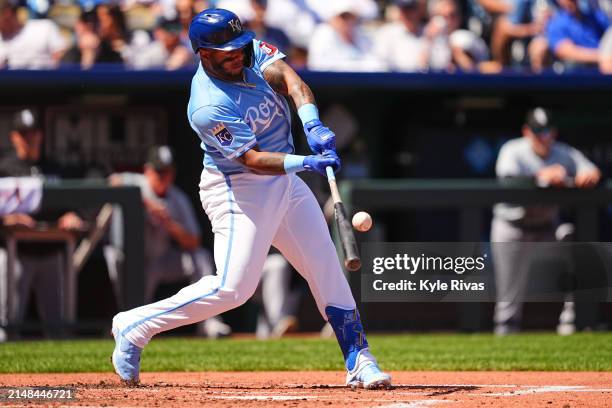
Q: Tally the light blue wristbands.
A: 2